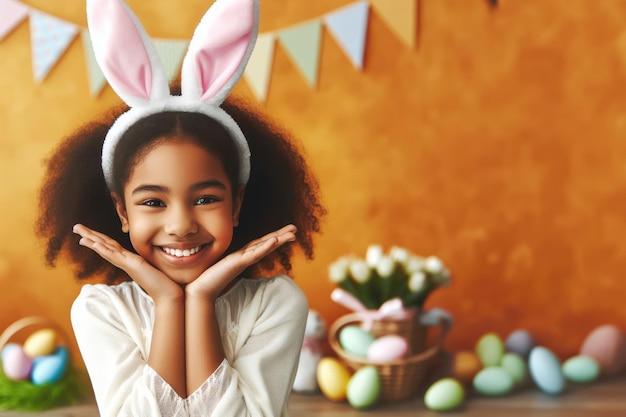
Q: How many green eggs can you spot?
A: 7